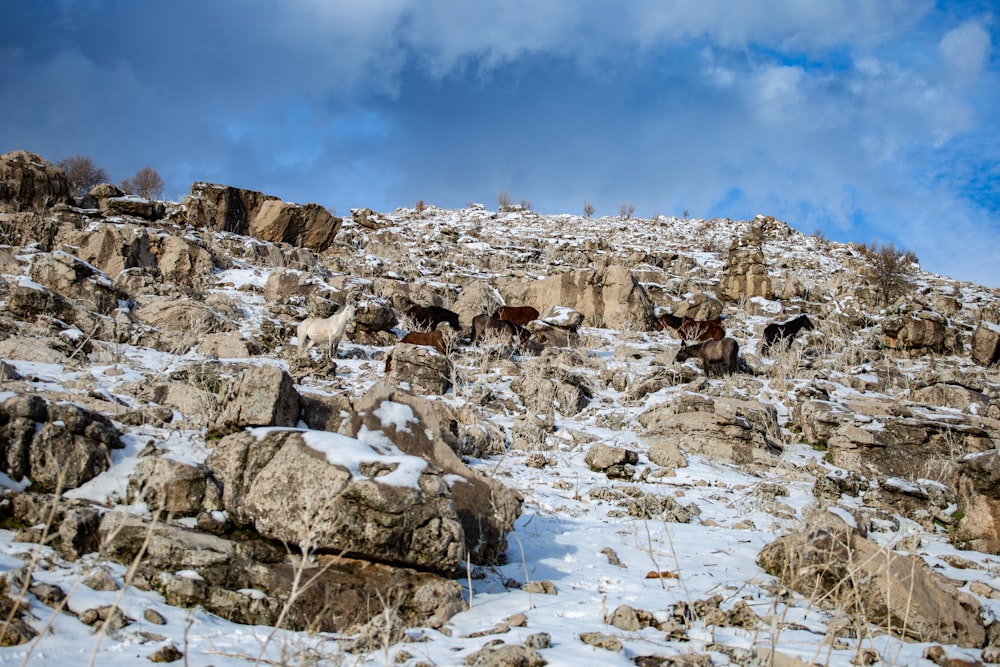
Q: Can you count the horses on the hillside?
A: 8